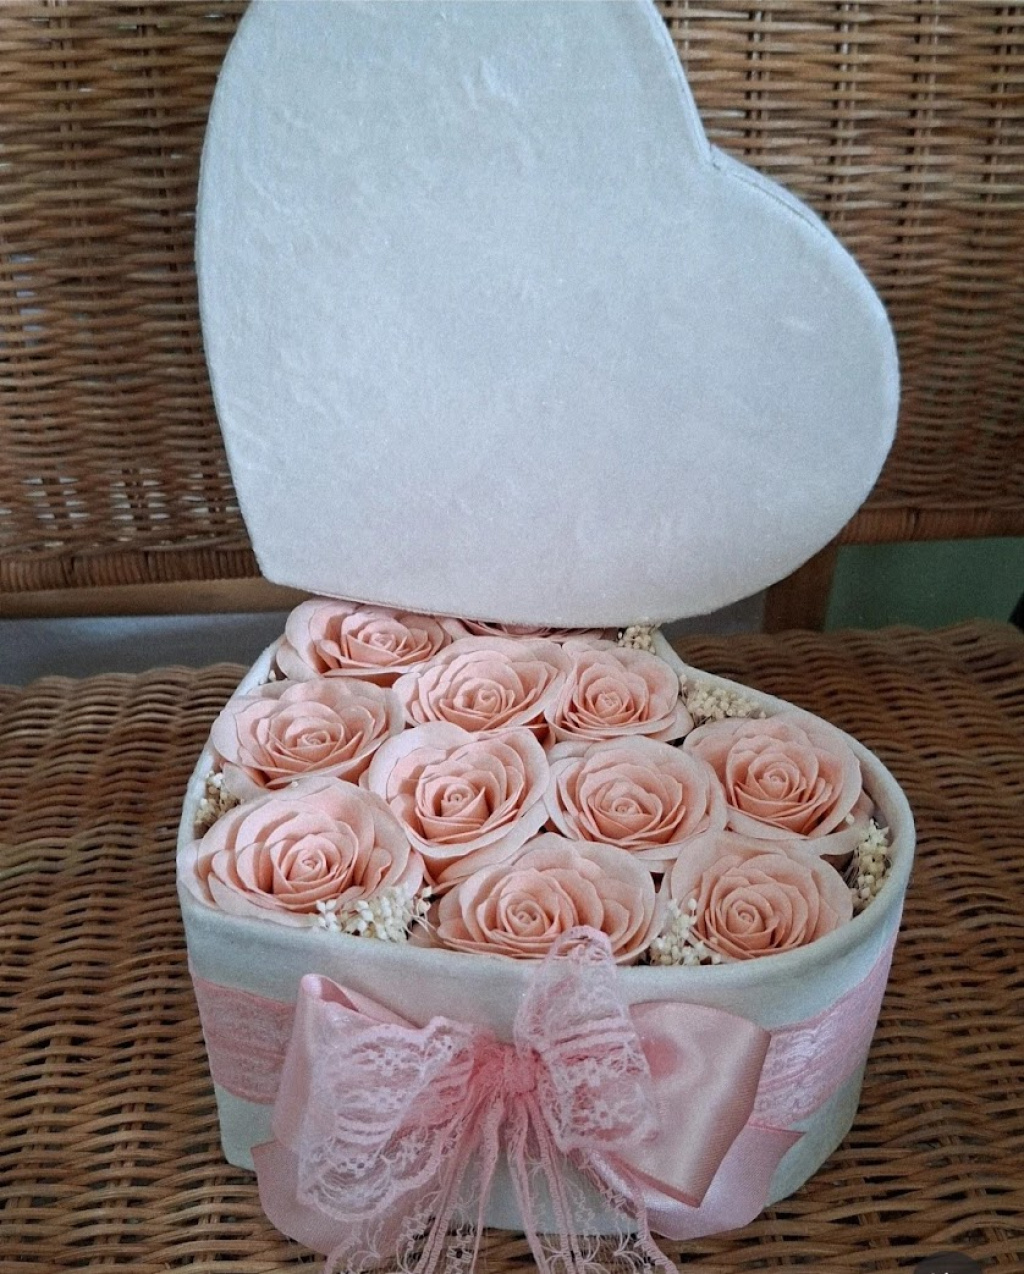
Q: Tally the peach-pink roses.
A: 11